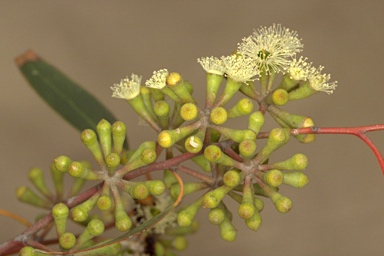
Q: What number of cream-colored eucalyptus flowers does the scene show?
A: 7